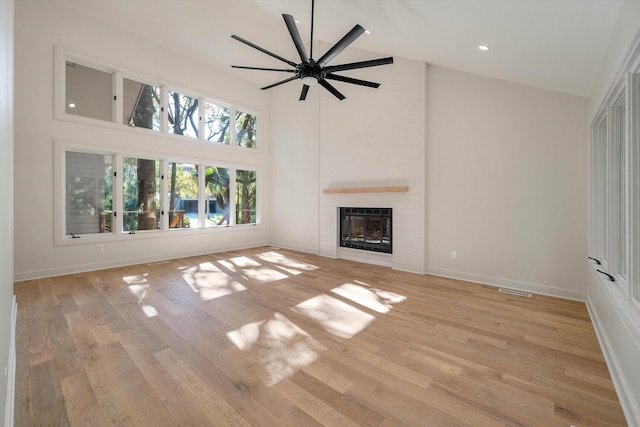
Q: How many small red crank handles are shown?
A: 0